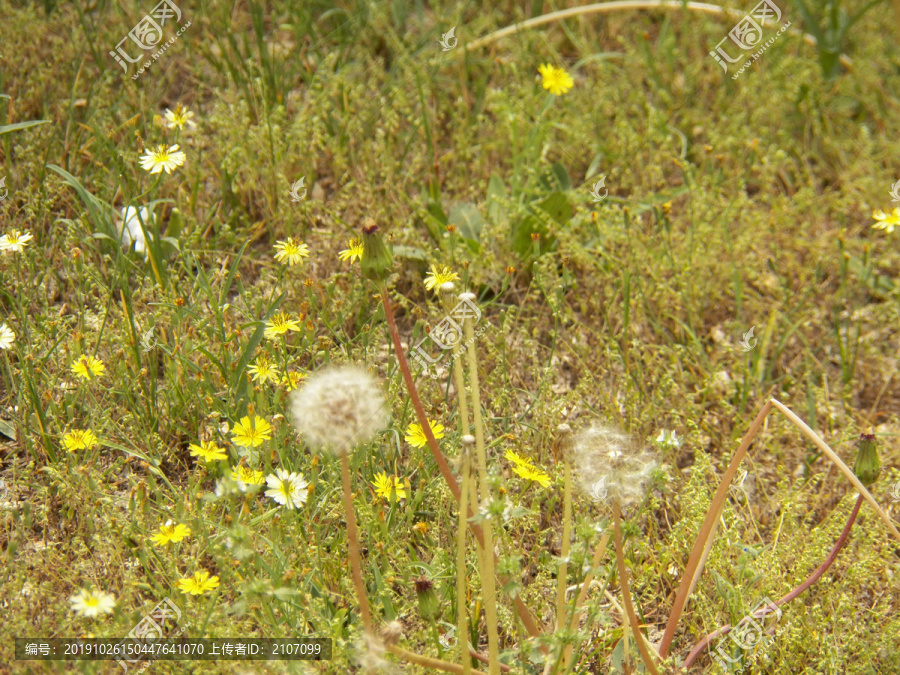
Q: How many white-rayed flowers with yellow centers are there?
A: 6